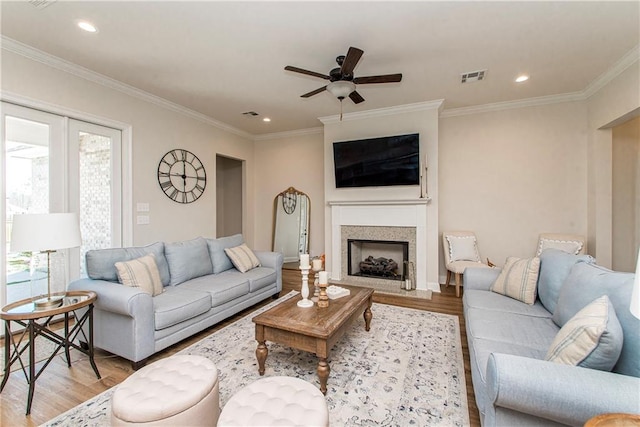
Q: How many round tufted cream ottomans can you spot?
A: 2